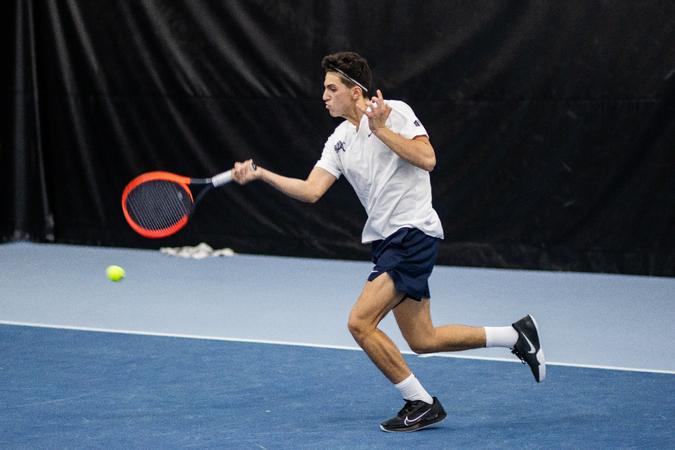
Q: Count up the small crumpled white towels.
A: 1